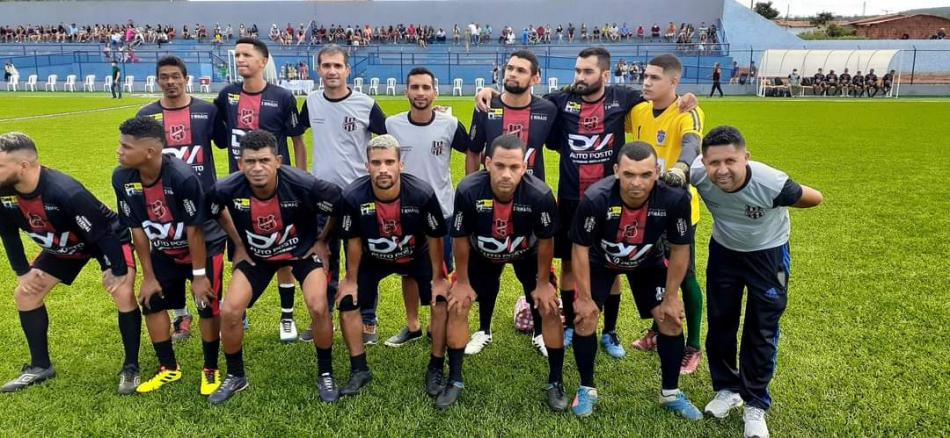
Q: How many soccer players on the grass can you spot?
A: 11